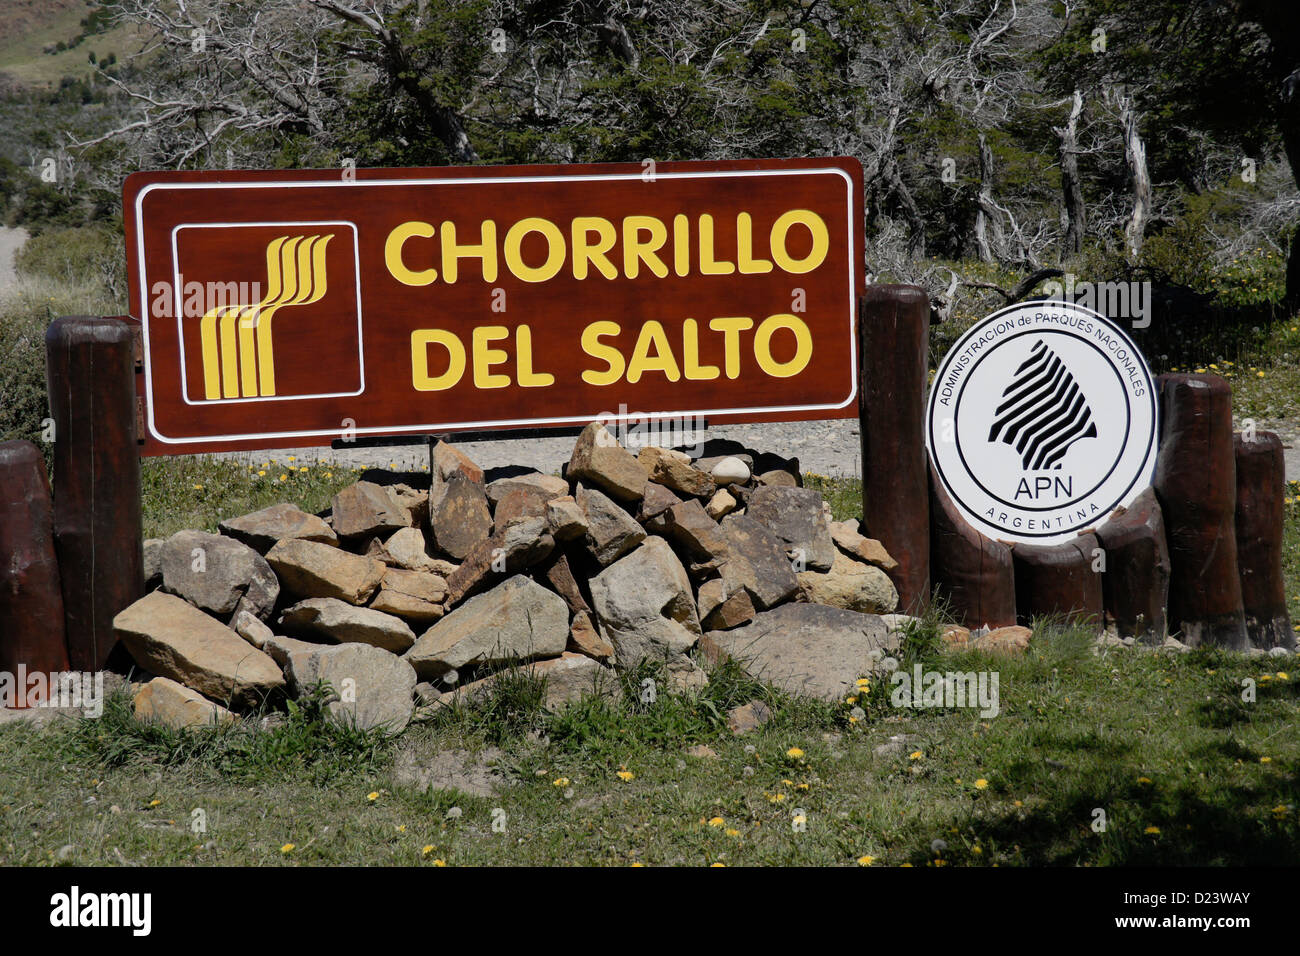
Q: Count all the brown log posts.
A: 8